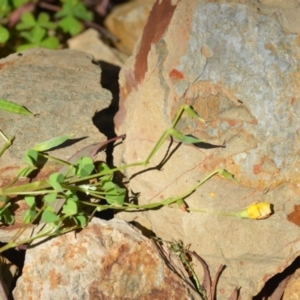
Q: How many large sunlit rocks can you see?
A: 3